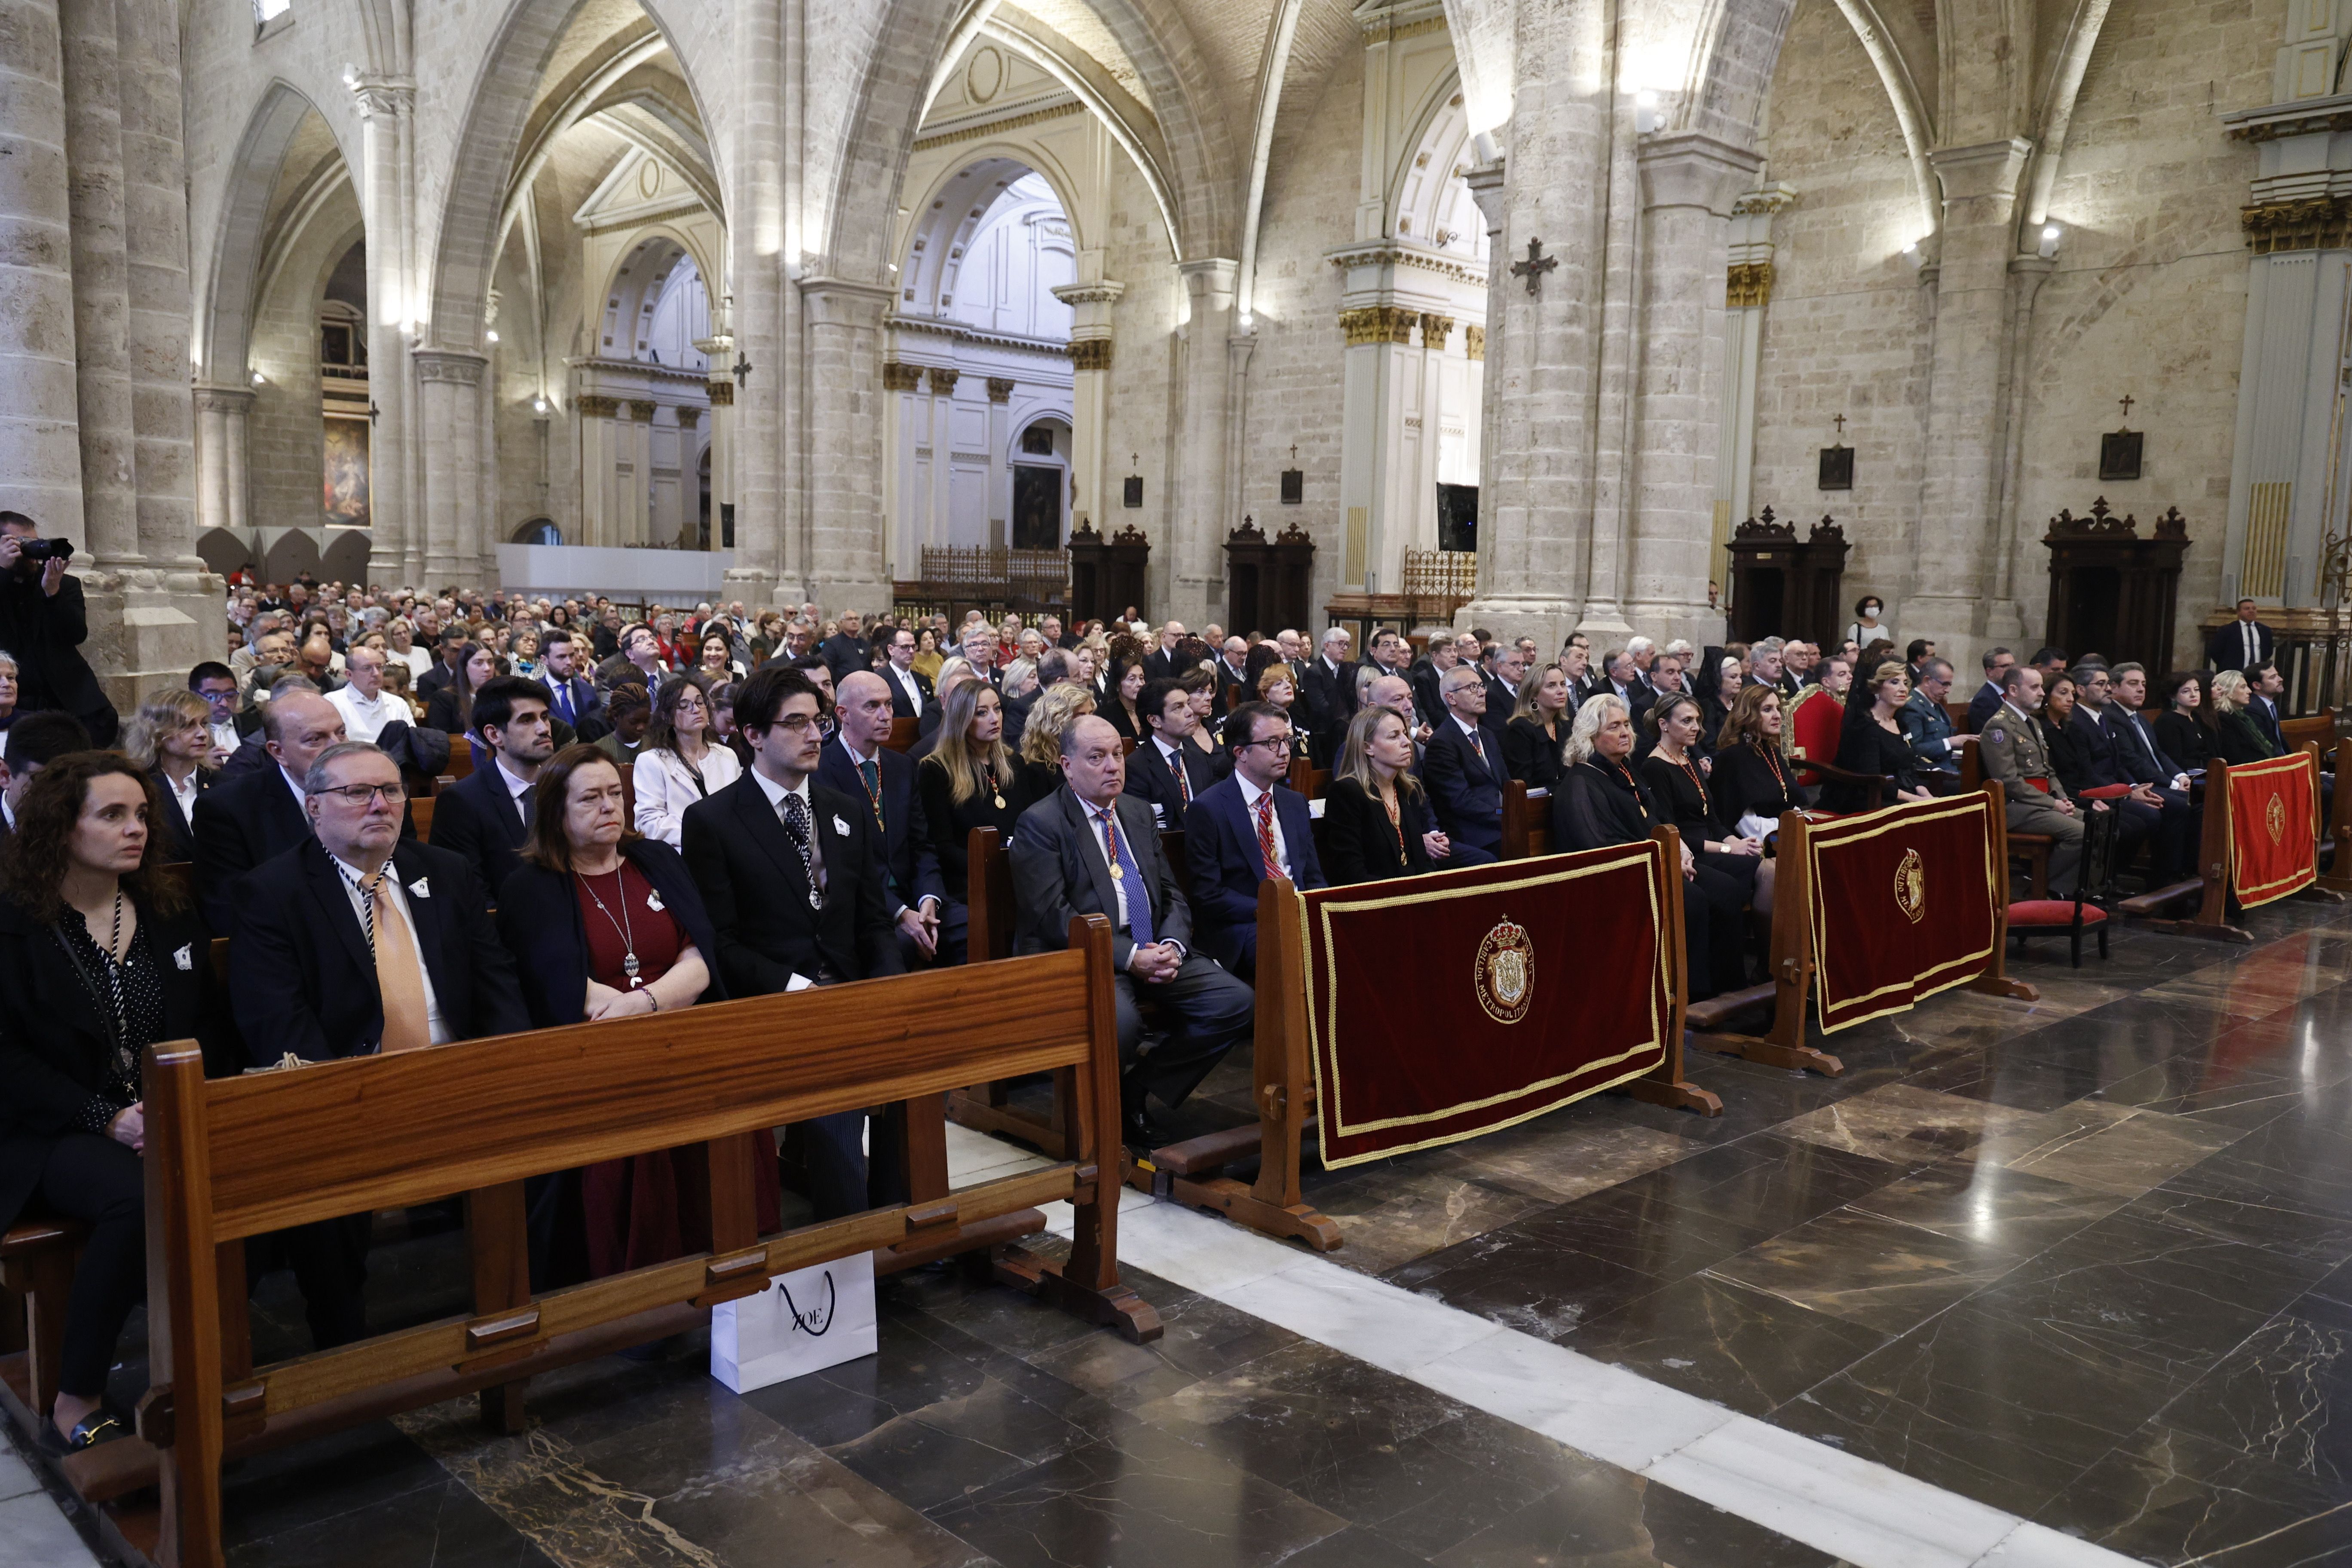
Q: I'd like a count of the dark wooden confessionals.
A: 4